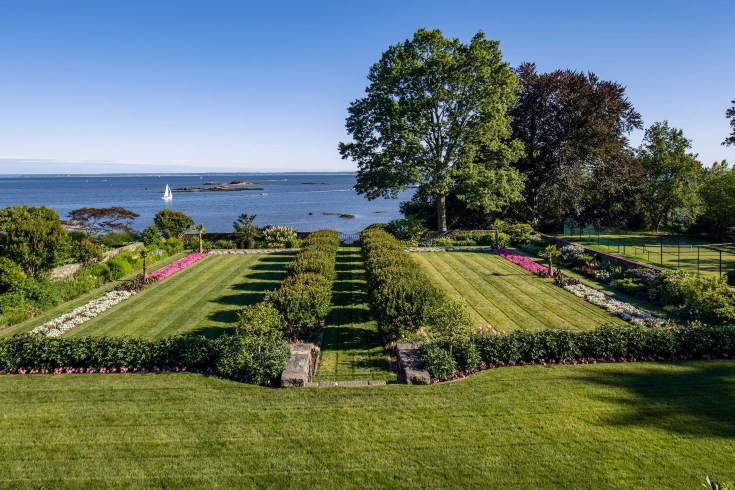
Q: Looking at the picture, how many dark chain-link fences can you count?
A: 1